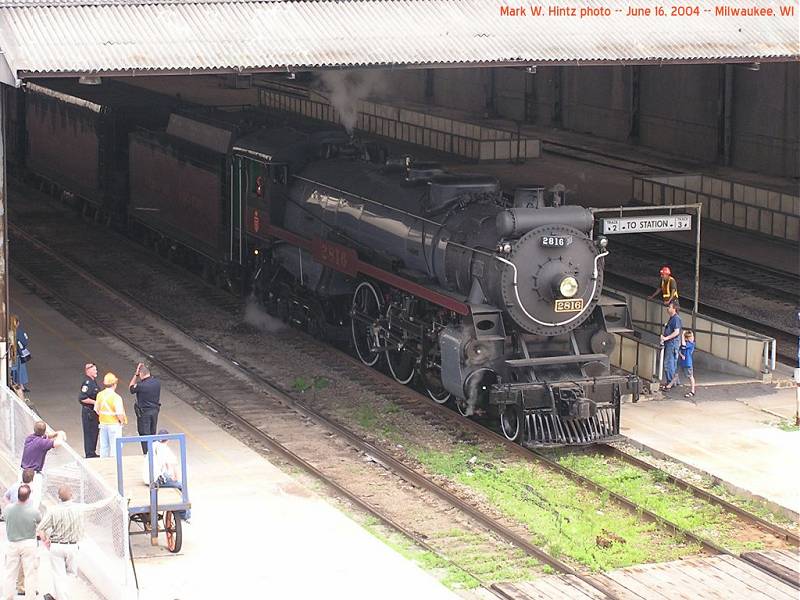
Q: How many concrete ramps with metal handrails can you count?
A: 1